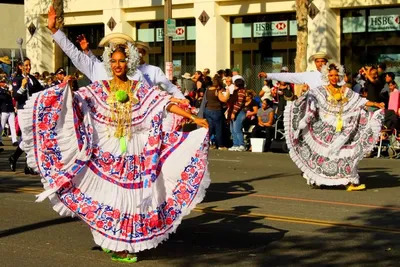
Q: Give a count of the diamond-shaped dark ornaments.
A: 4